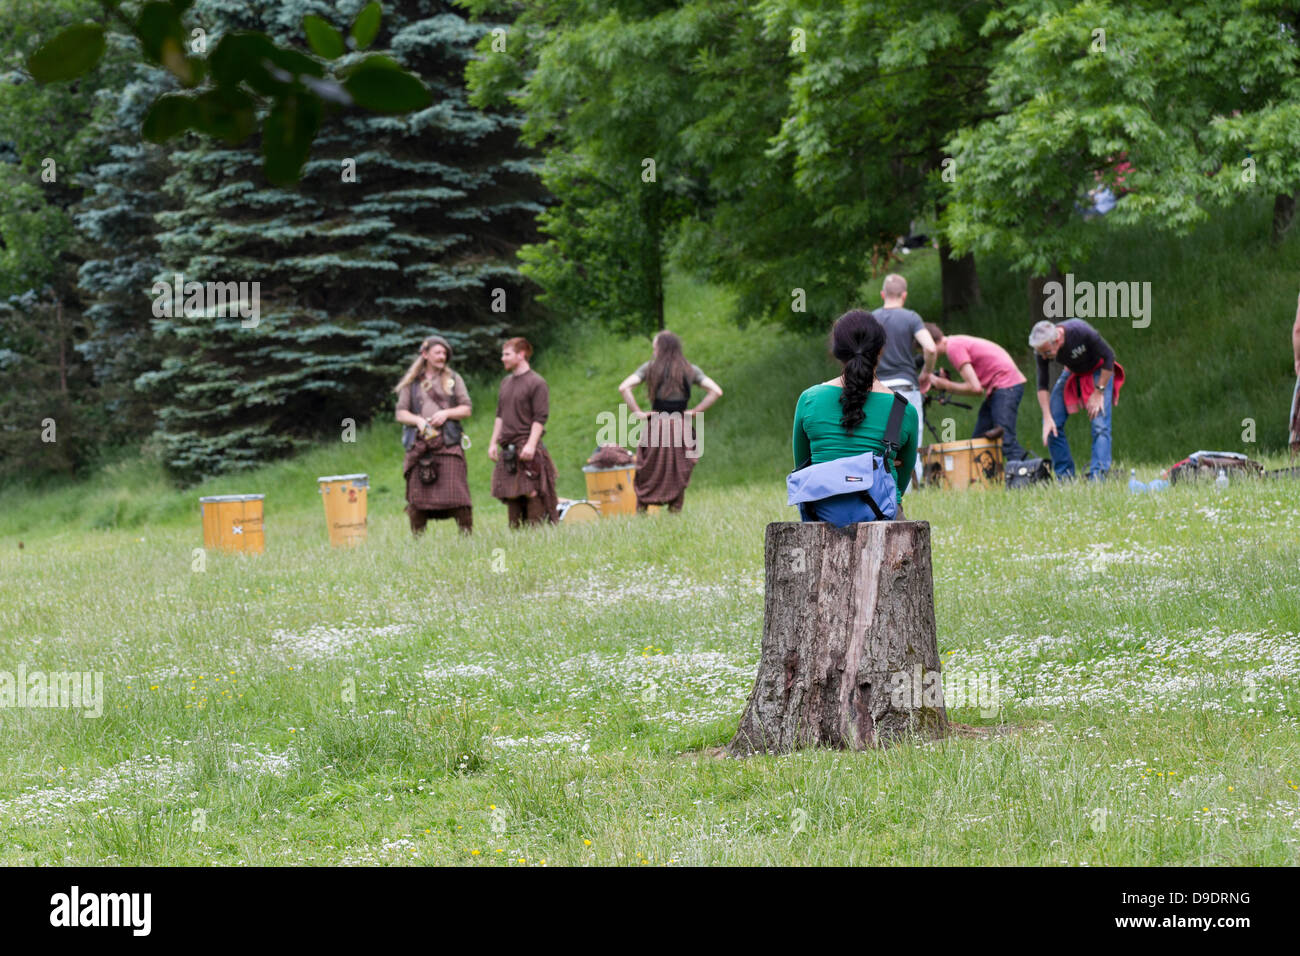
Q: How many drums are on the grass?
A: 5